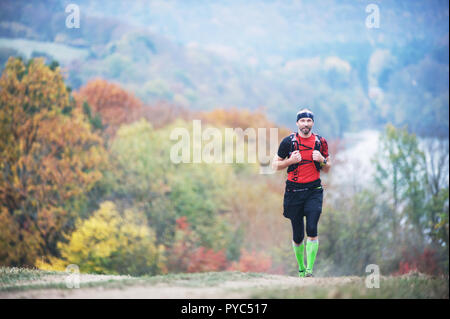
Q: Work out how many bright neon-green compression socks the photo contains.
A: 2